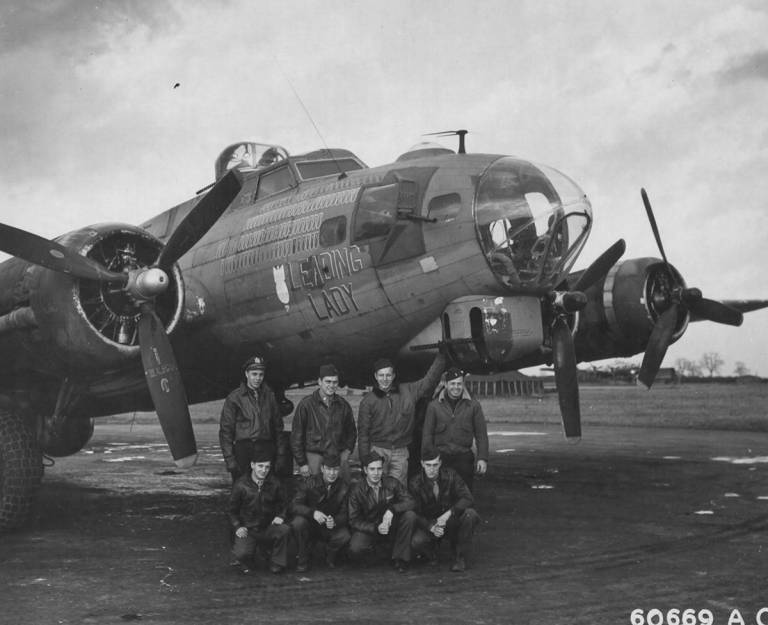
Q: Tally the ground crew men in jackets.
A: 8